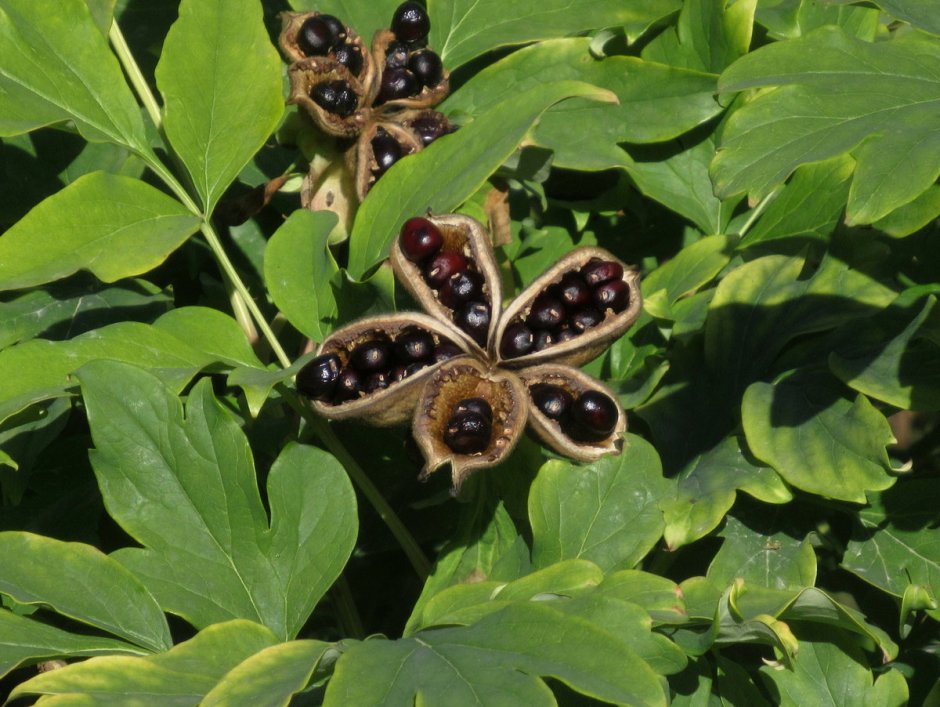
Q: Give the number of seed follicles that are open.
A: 10